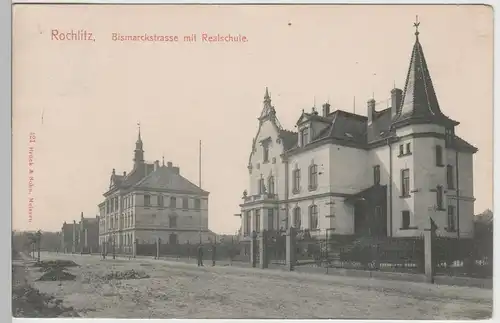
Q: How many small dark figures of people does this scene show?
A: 2